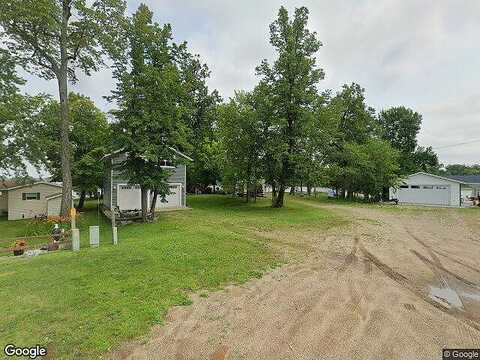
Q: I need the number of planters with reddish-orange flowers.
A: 1